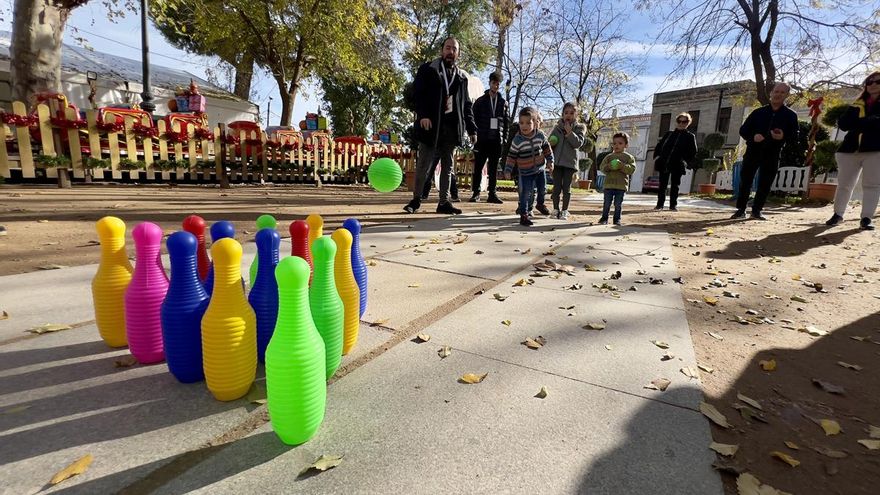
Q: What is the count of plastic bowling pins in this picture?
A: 14